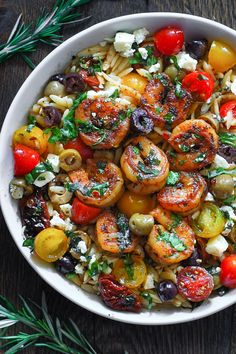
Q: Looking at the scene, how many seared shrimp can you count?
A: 8